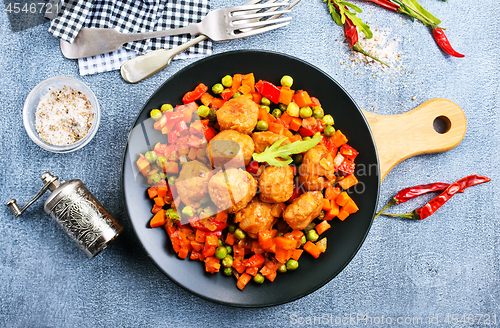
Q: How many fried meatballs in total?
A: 9